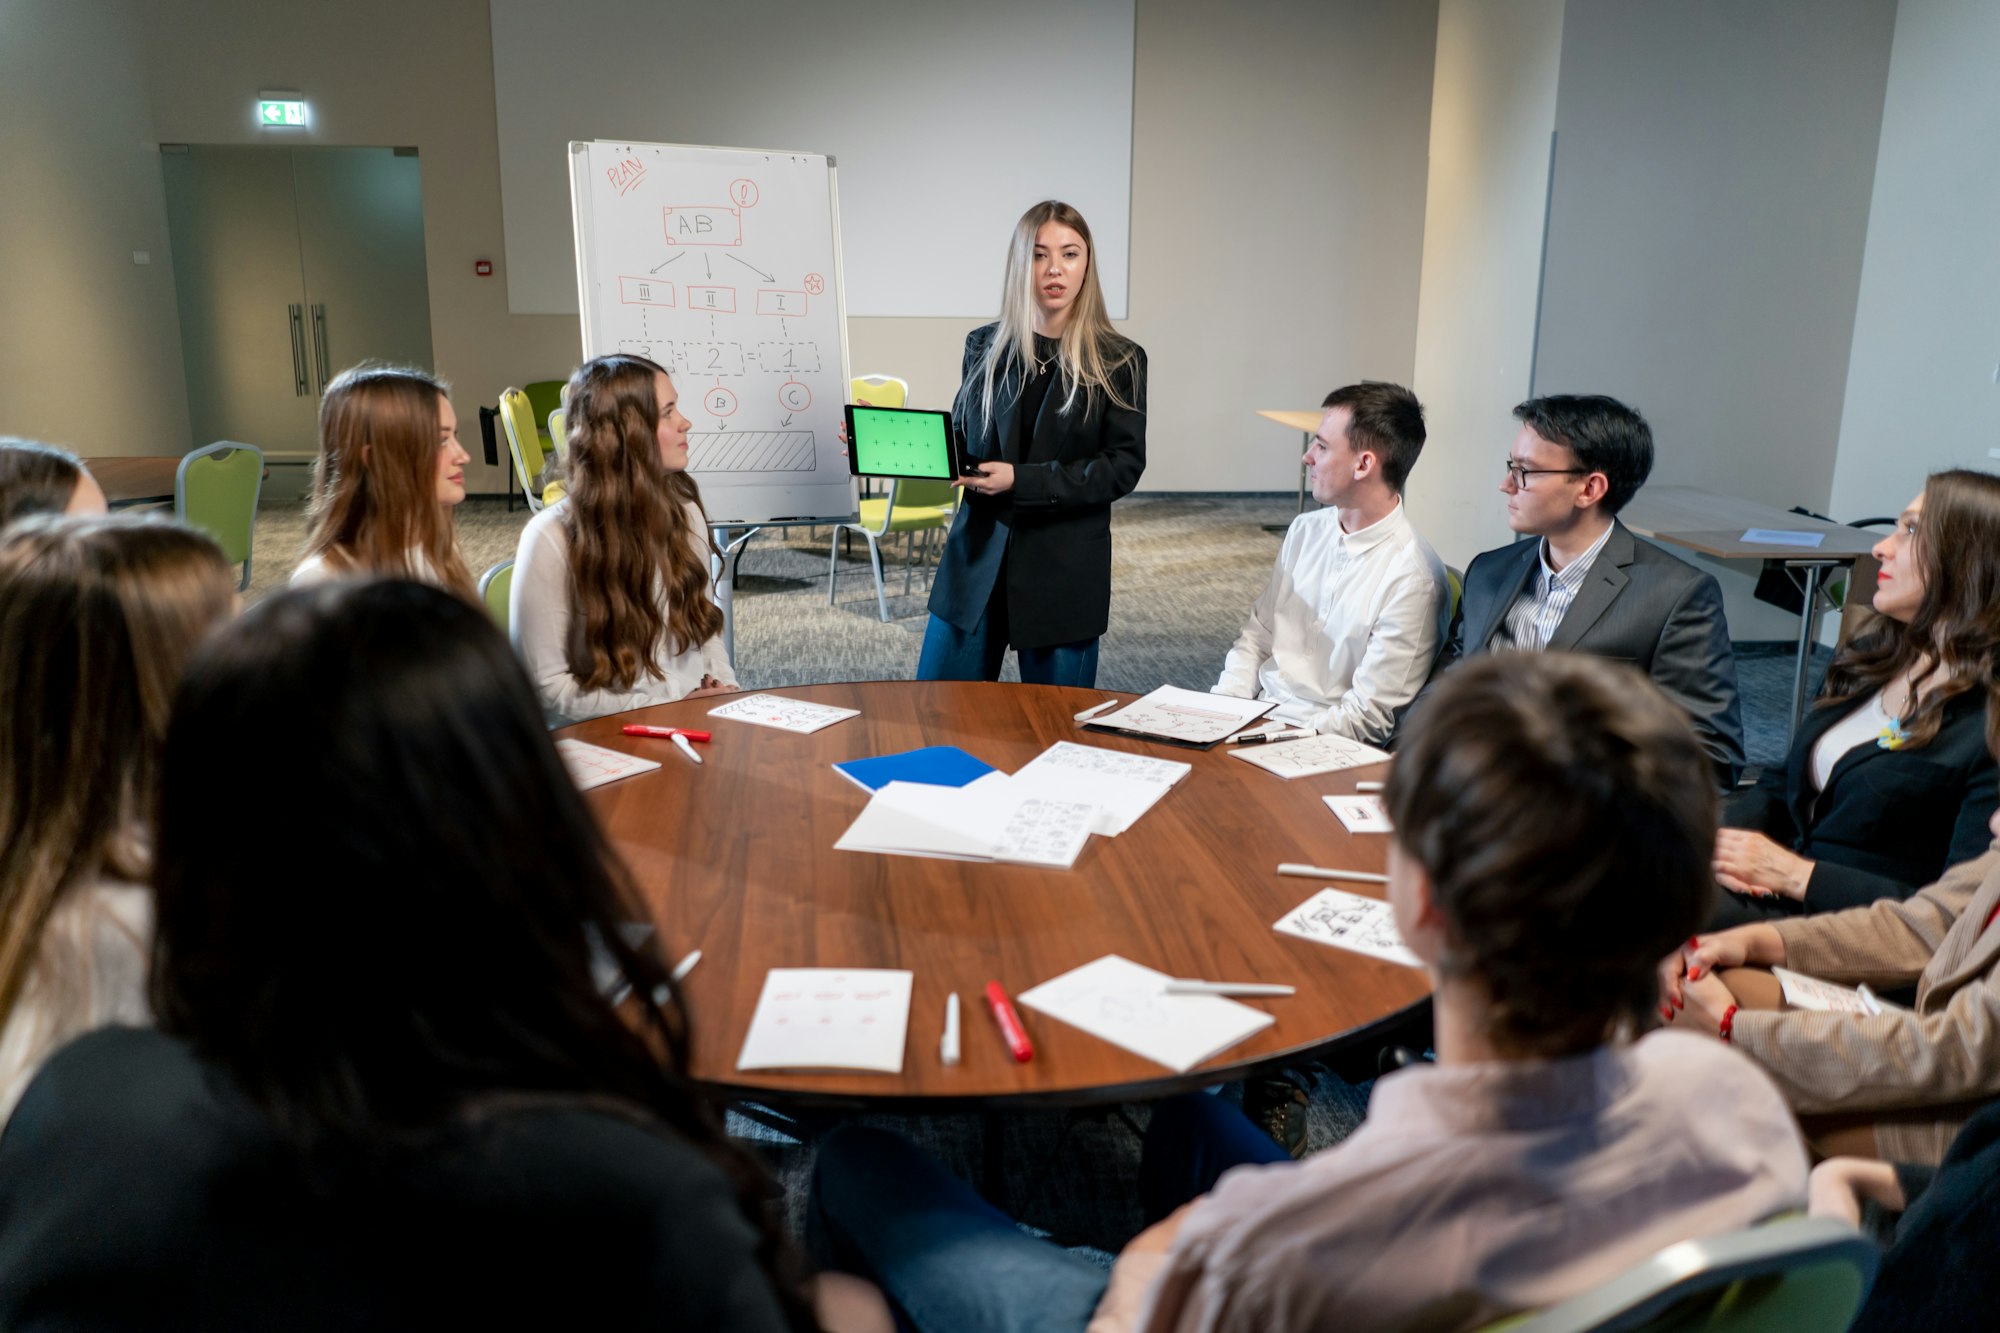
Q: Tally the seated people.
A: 11